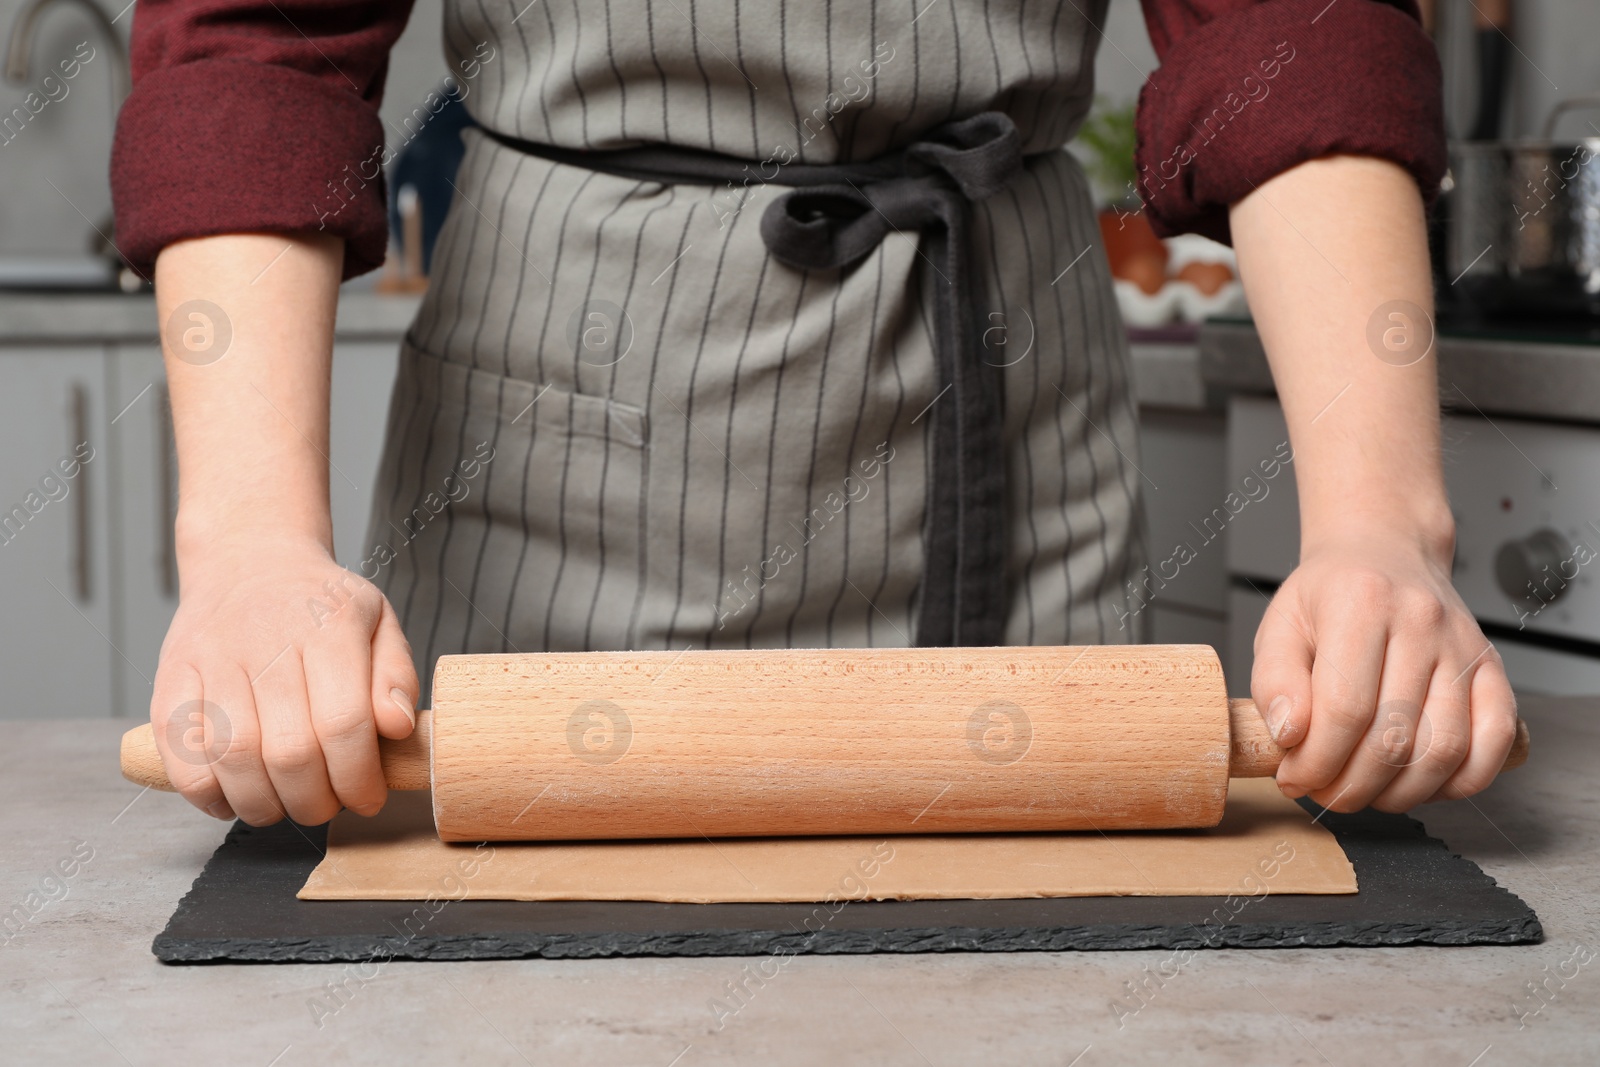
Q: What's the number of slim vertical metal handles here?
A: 2